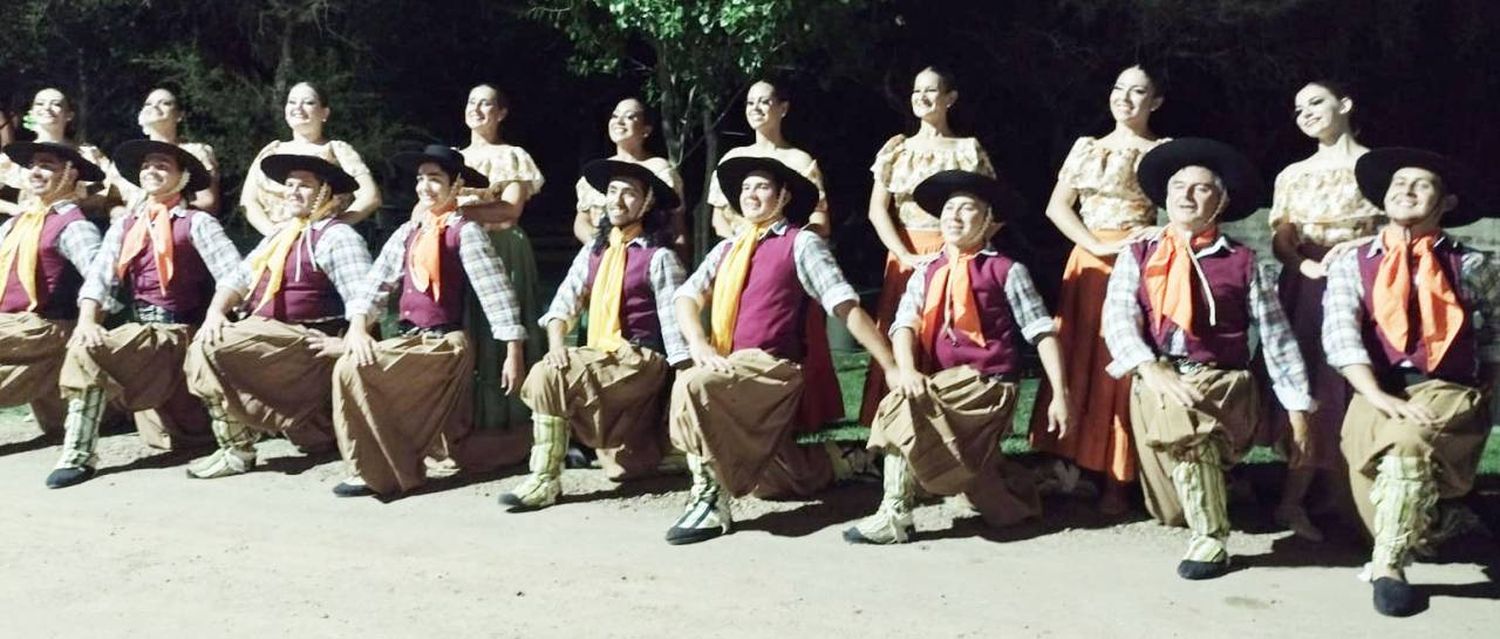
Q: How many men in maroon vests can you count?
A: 9